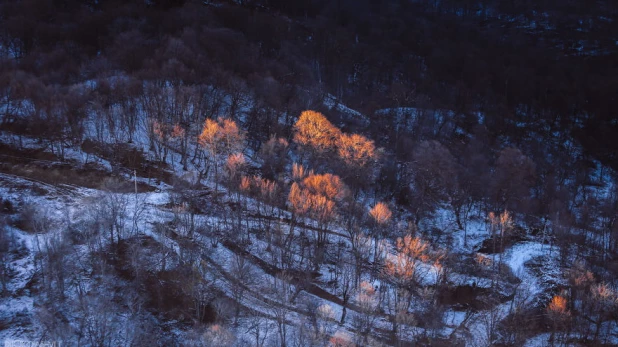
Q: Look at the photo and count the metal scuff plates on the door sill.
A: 0